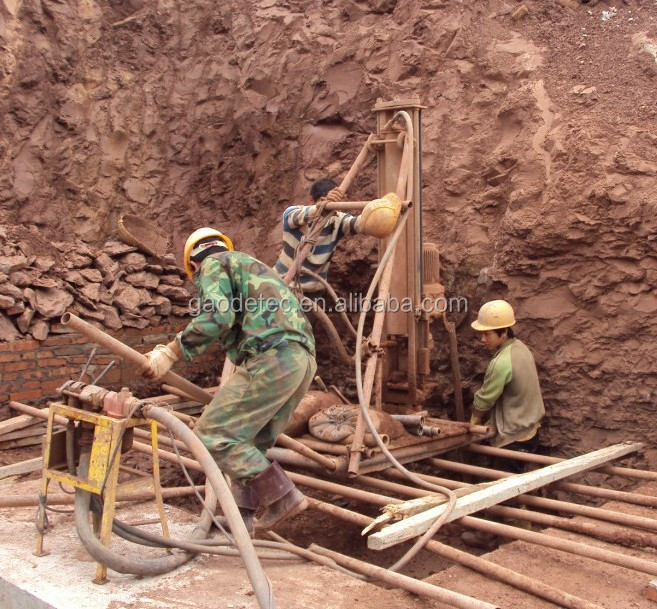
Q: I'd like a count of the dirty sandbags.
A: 2